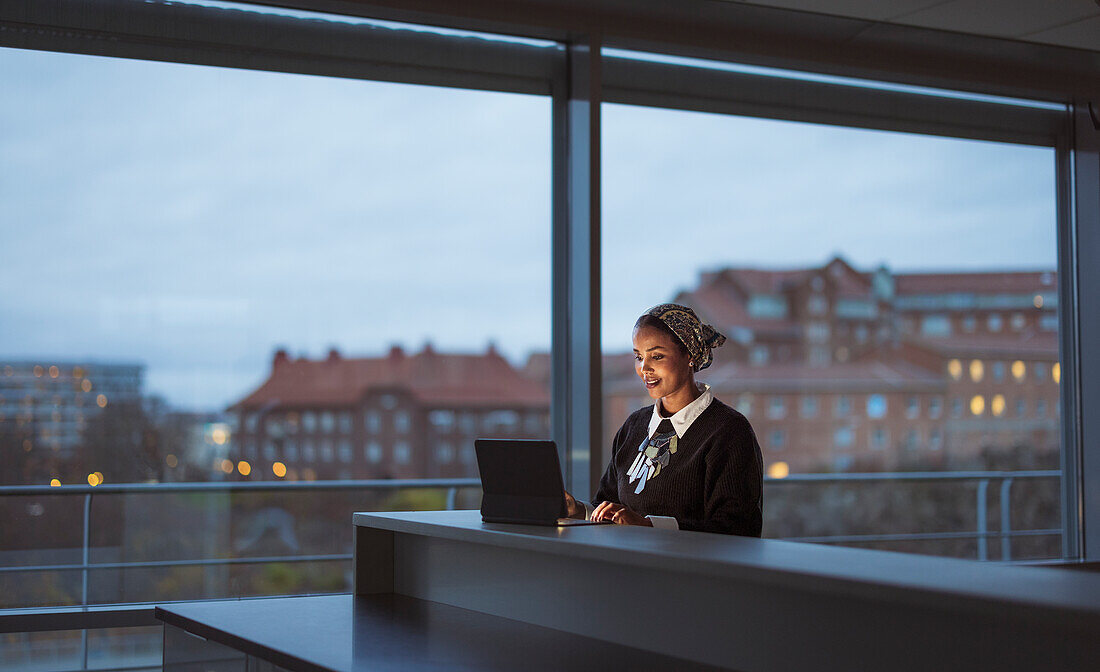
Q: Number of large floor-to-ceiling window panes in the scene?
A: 2